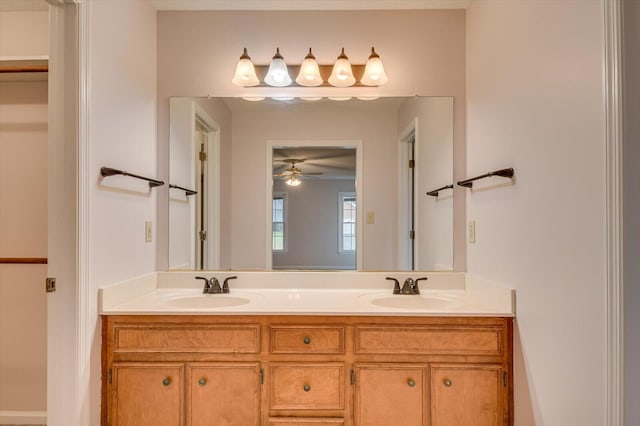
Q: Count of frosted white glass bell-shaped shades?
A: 5